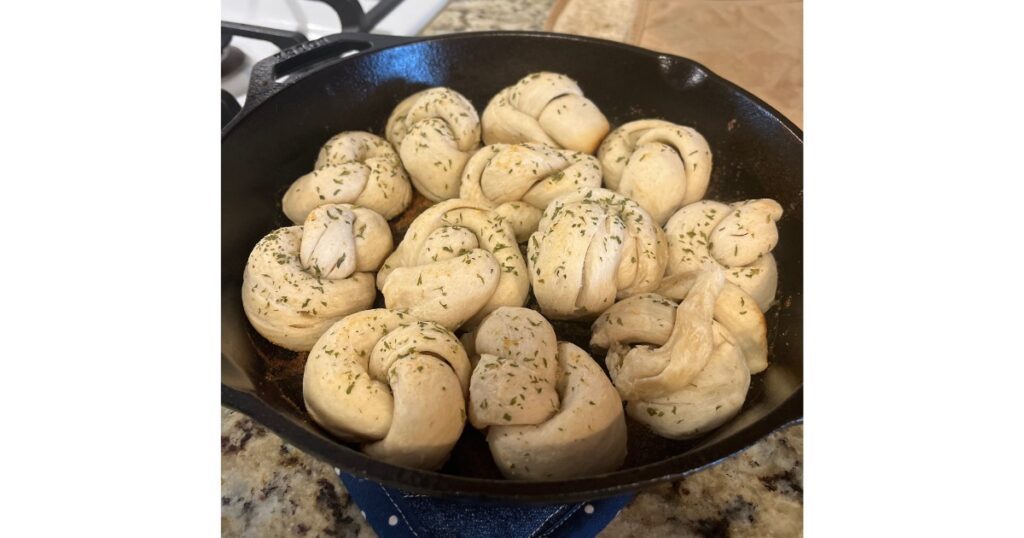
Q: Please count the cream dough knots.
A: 12